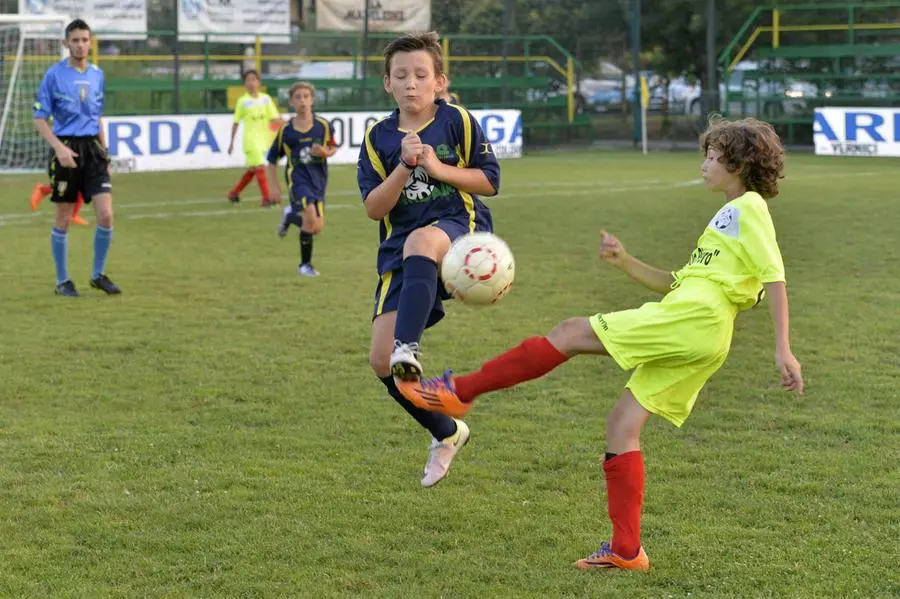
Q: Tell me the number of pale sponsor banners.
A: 5